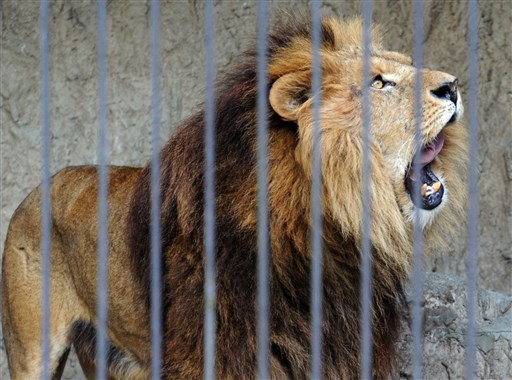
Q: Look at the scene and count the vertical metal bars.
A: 9